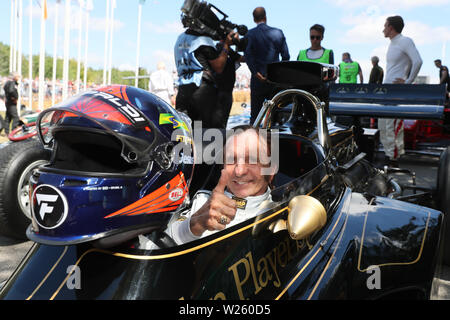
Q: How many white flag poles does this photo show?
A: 12